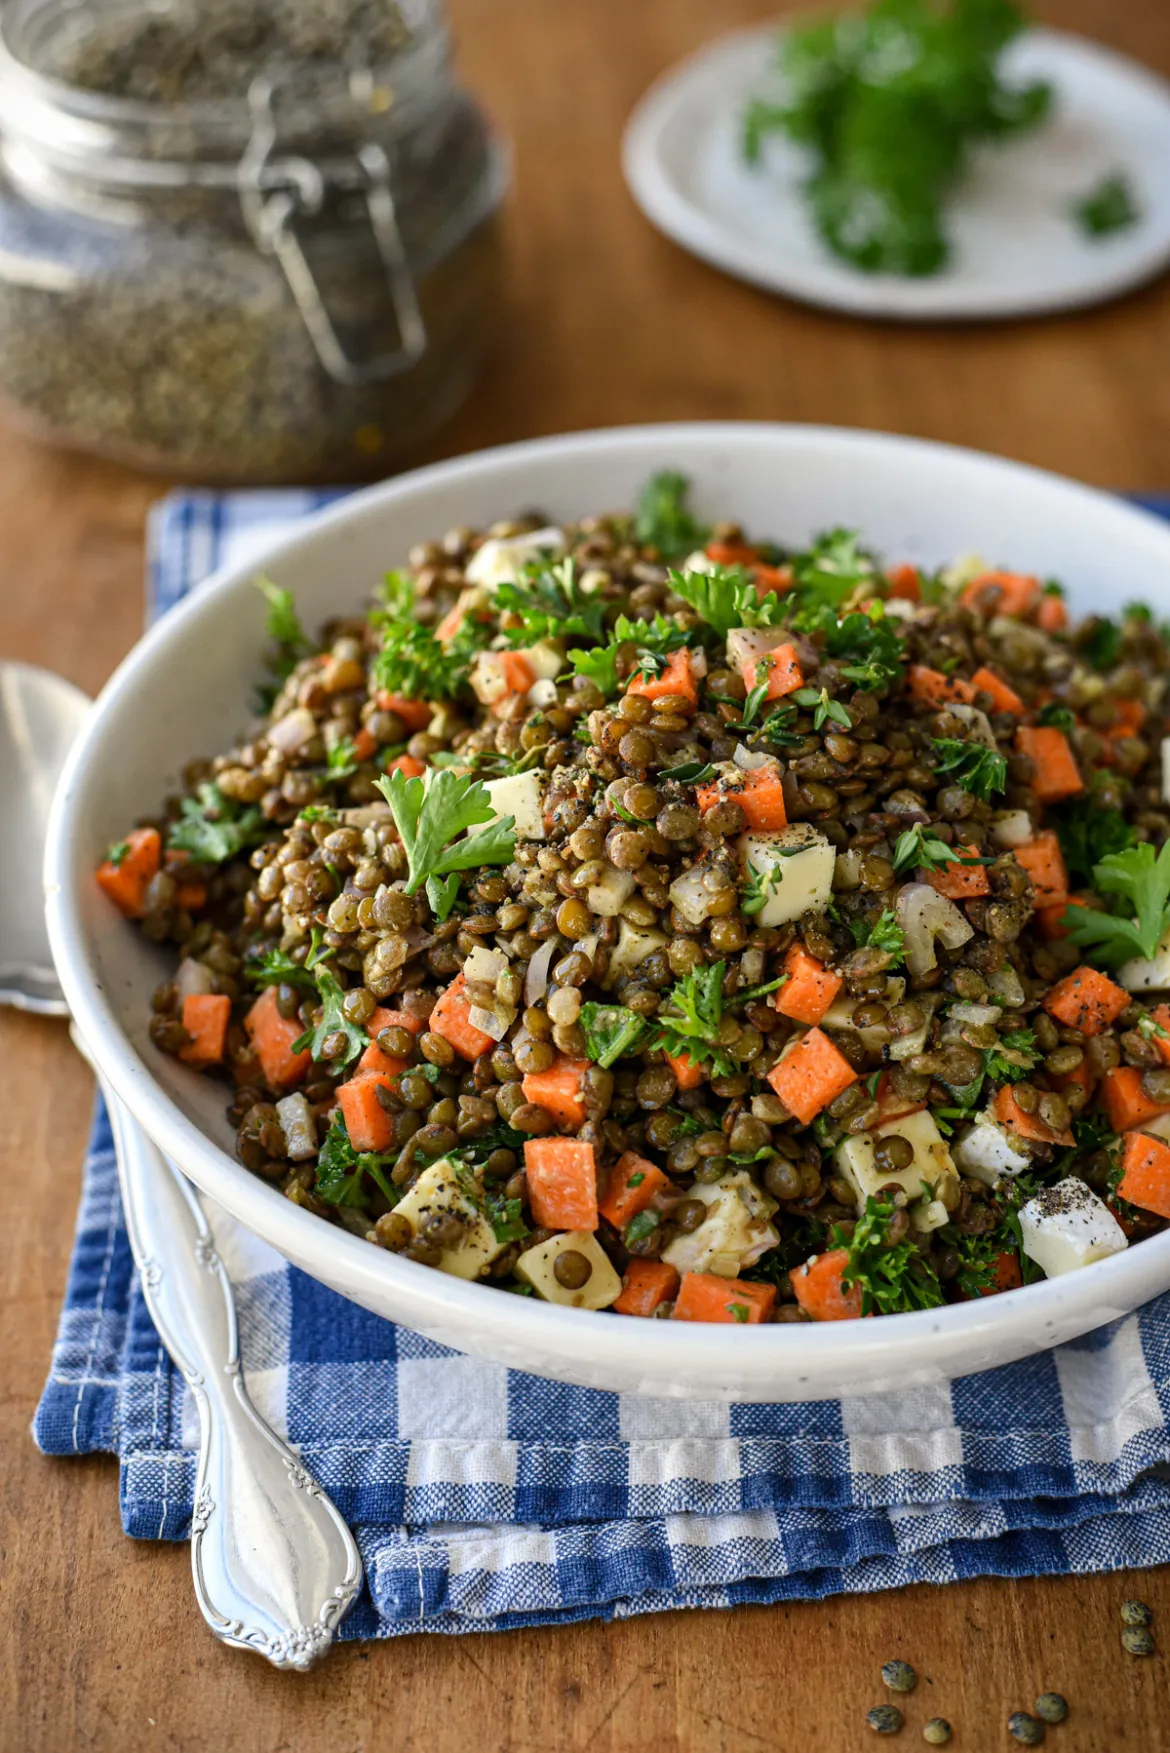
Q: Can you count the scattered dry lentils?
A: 7